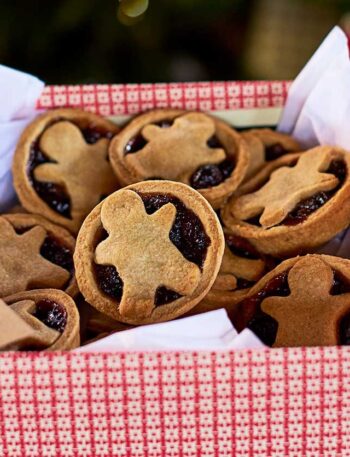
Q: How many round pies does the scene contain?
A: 9